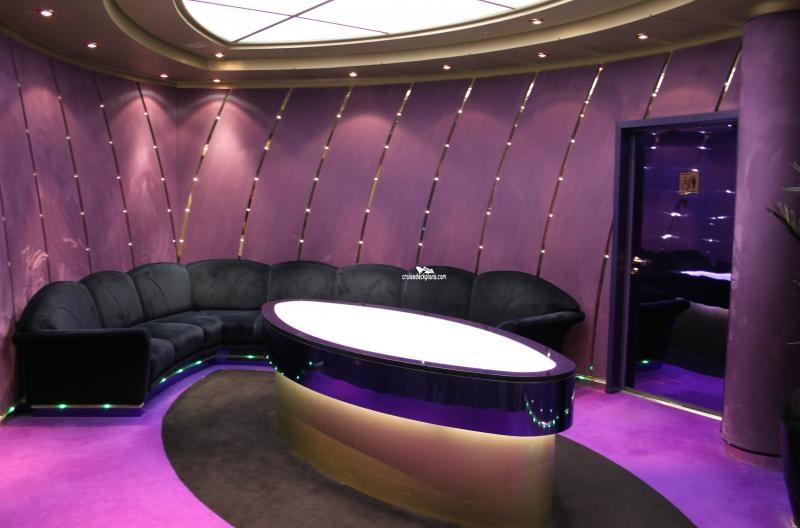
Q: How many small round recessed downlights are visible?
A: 10